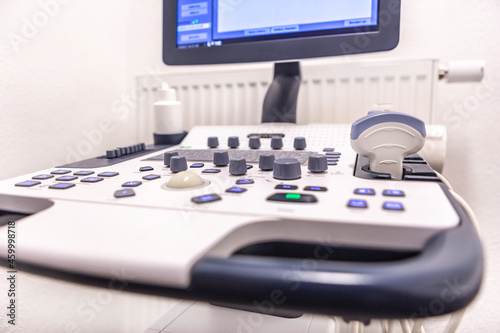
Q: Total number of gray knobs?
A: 12